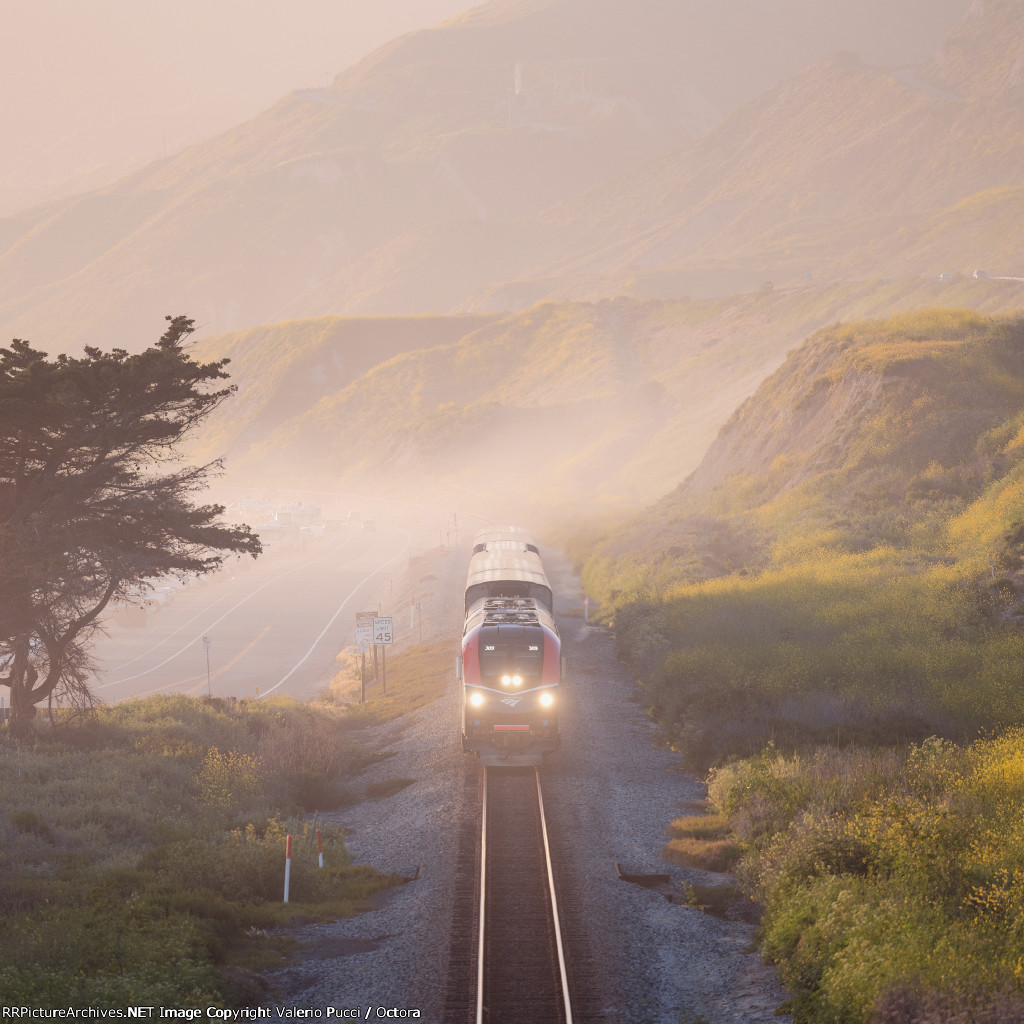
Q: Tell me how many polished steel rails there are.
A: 2